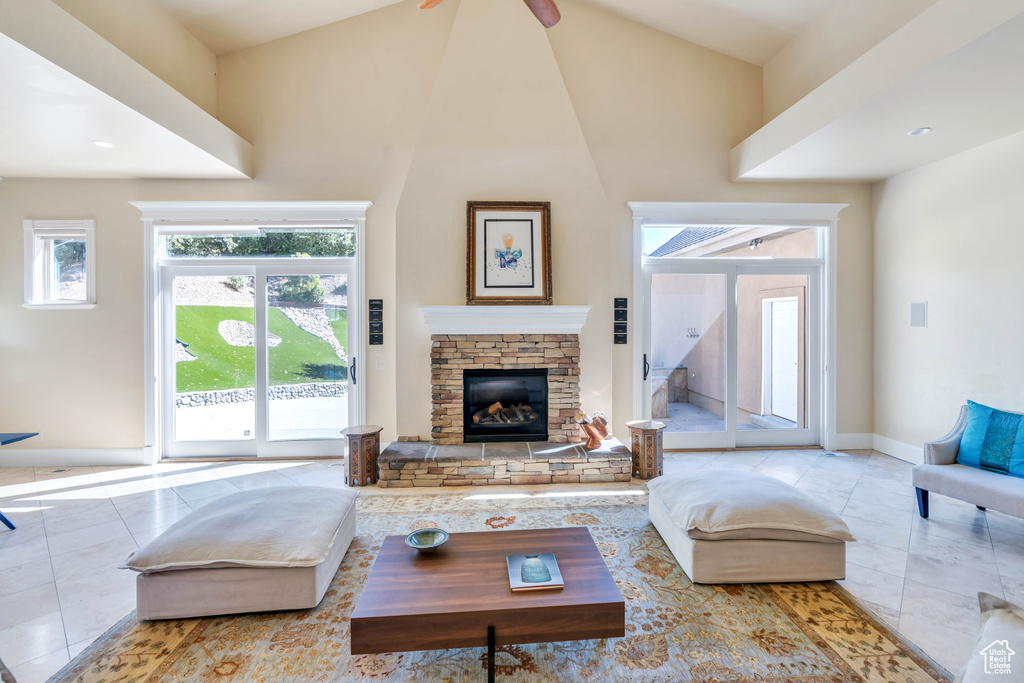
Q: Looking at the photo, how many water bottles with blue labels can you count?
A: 0